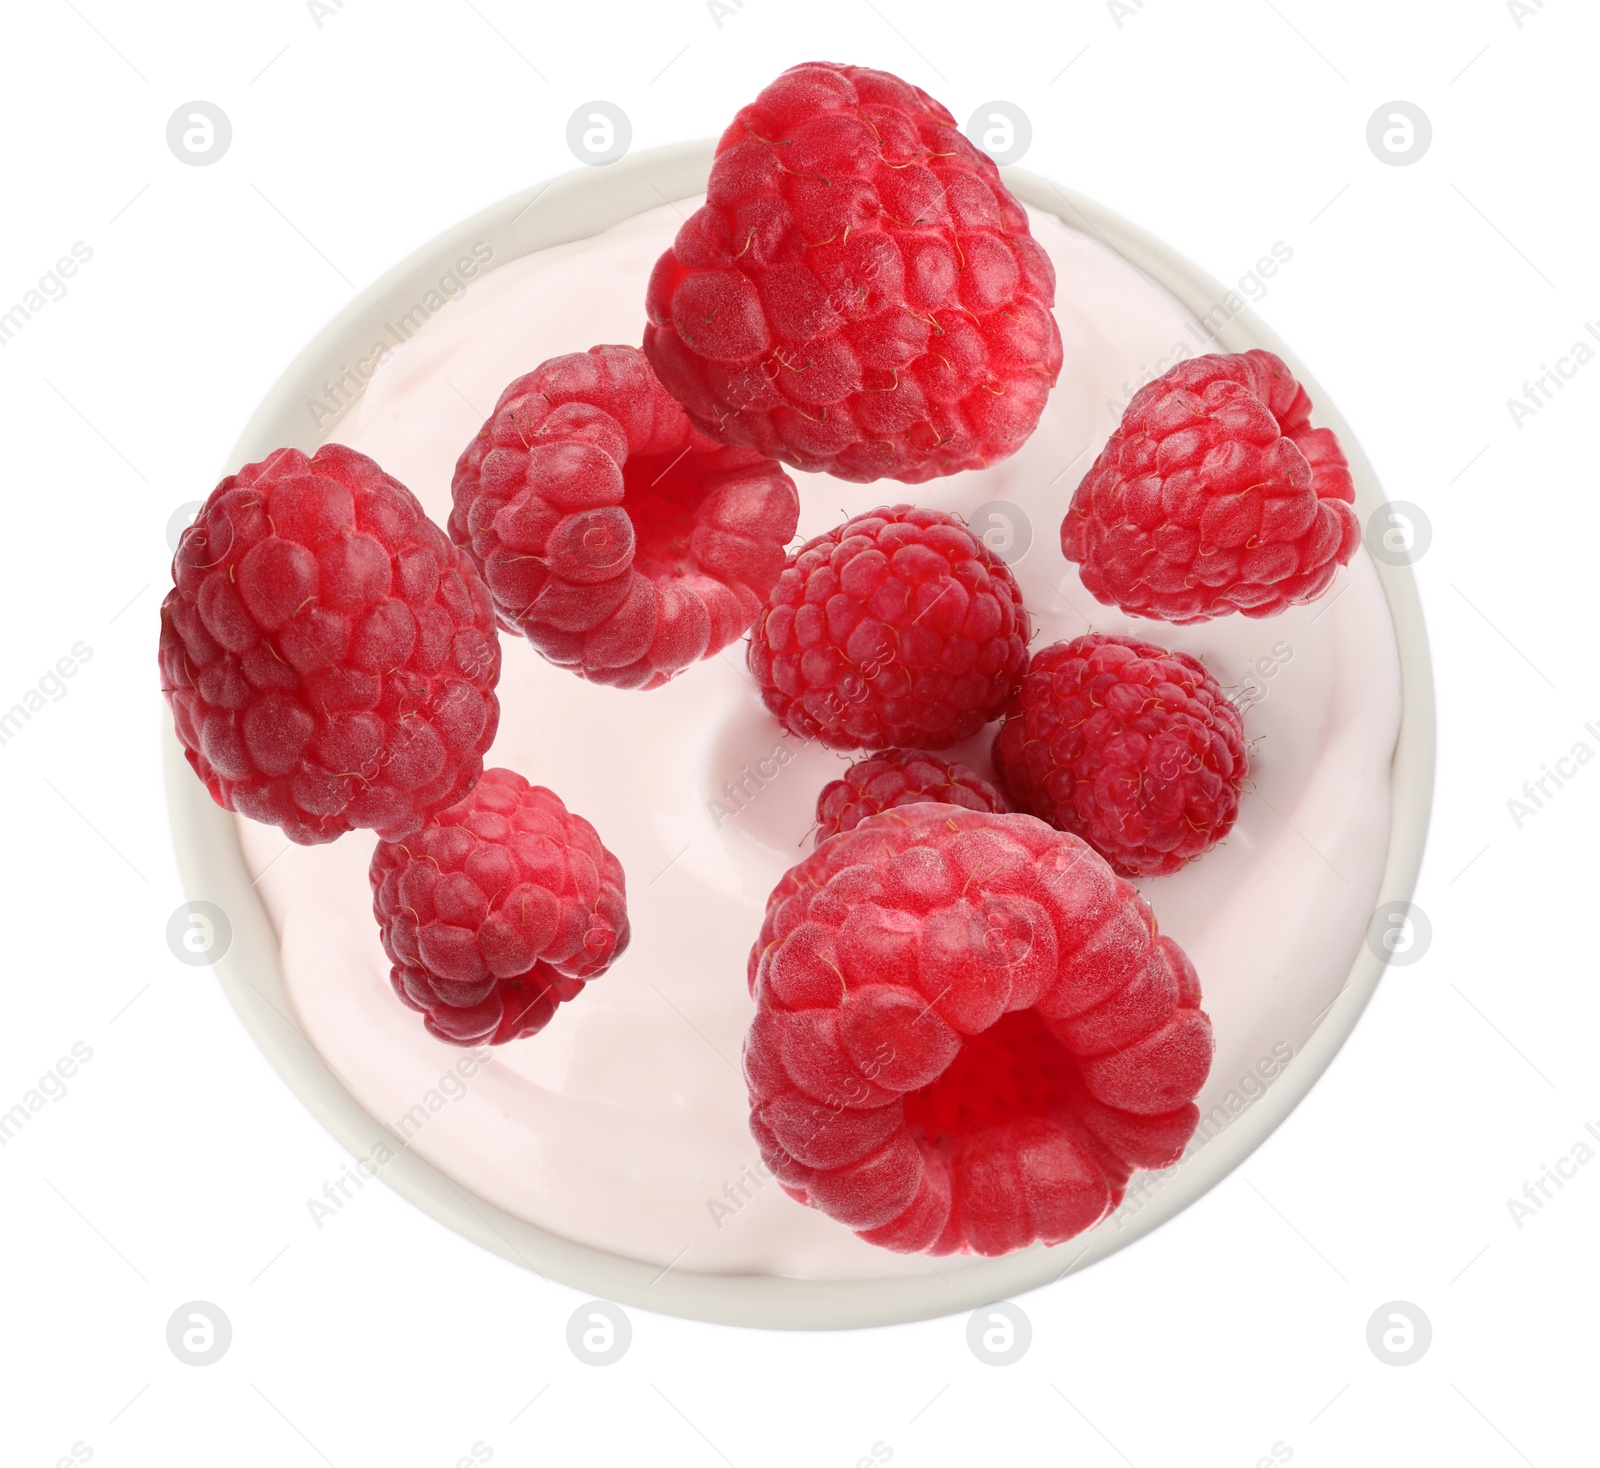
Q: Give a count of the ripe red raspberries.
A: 9